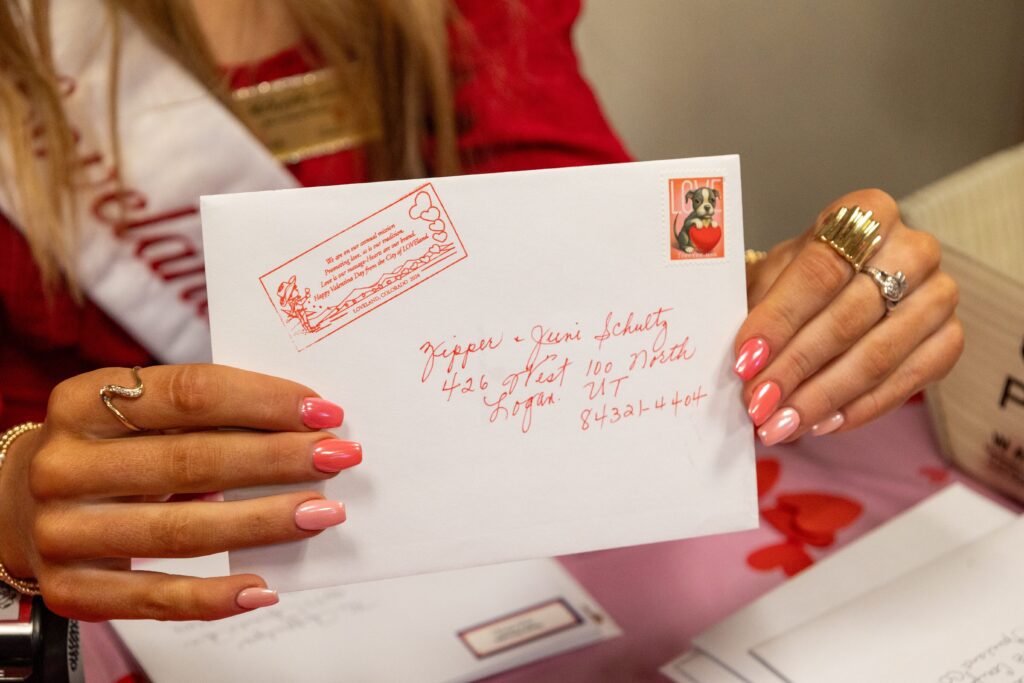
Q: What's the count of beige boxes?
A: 1